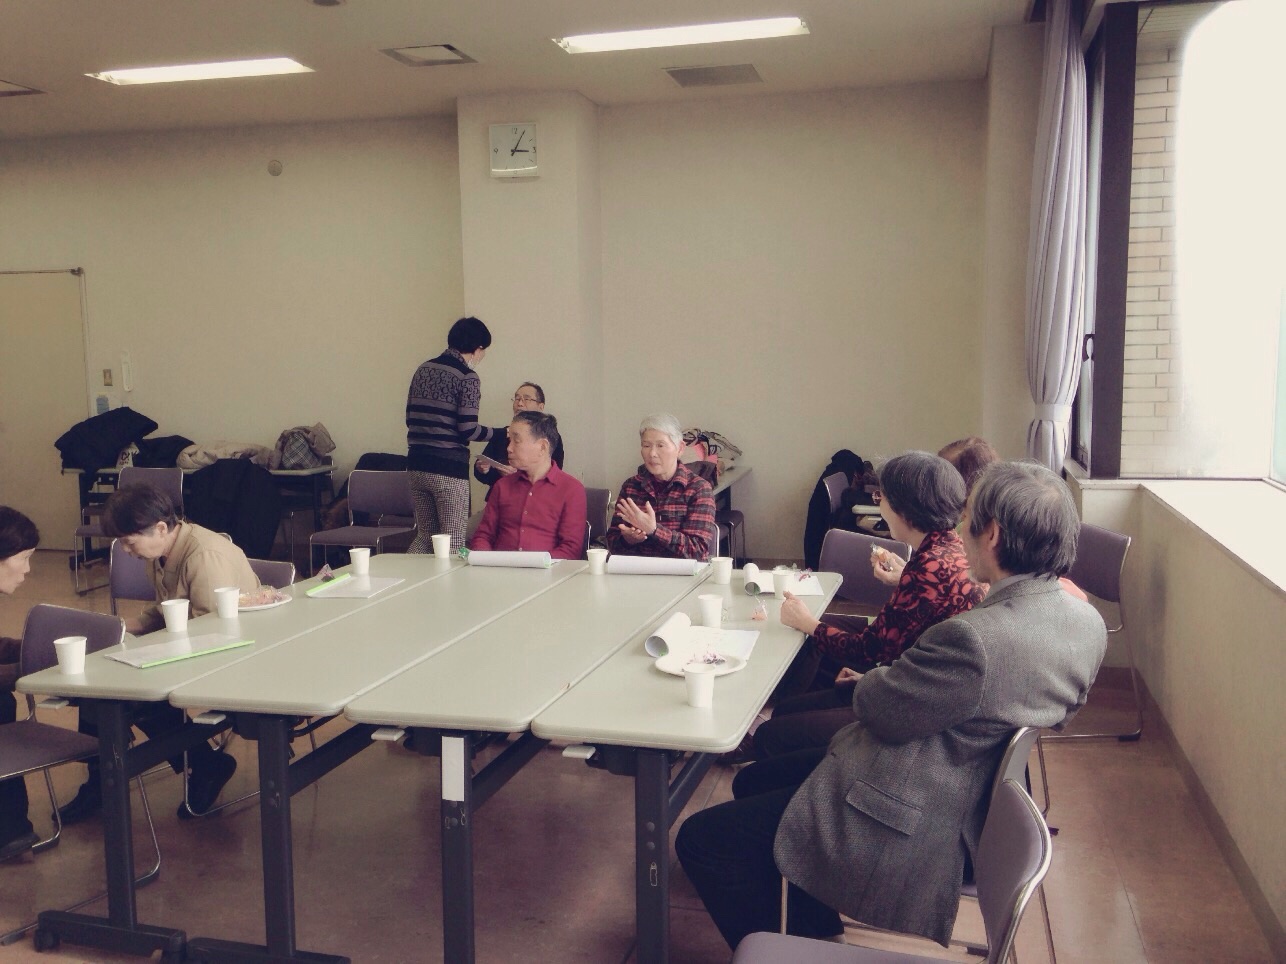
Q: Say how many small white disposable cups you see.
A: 10